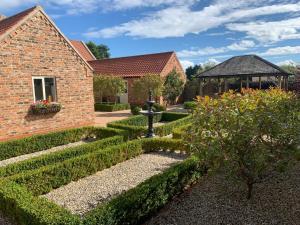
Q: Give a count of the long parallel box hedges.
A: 4